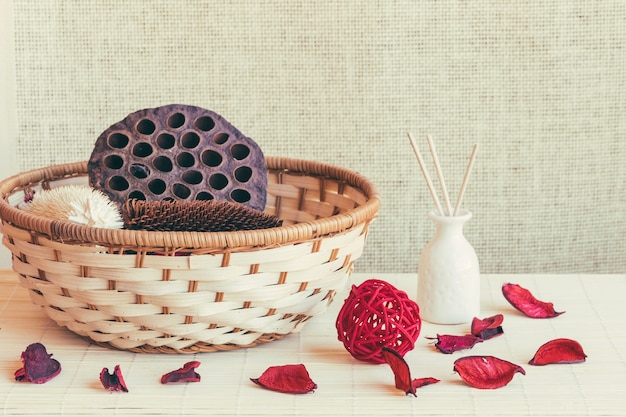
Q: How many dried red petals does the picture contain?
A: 10